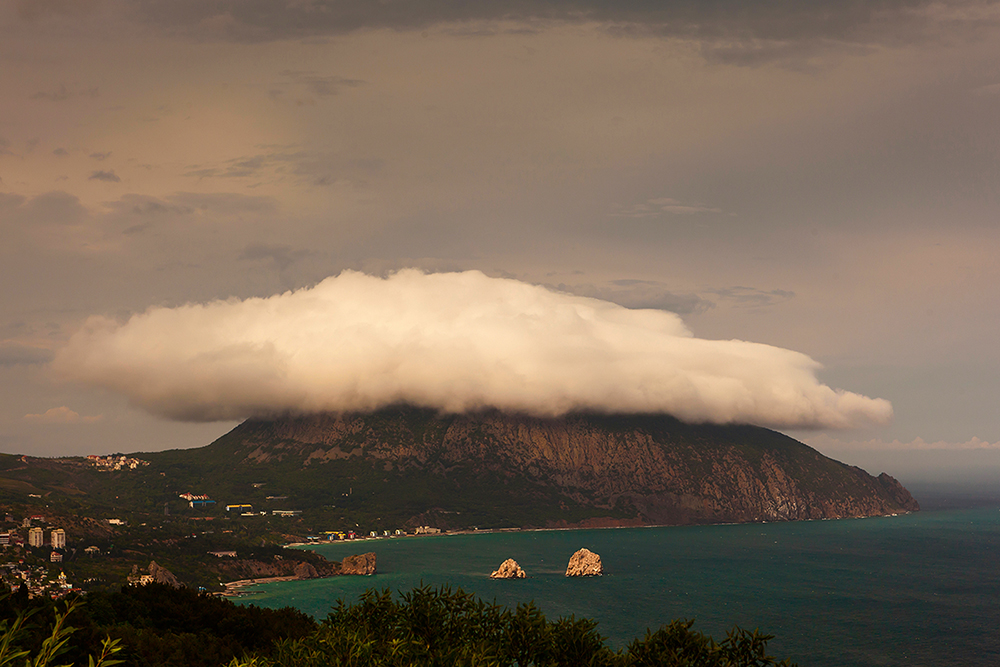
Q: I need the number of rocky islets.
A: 2